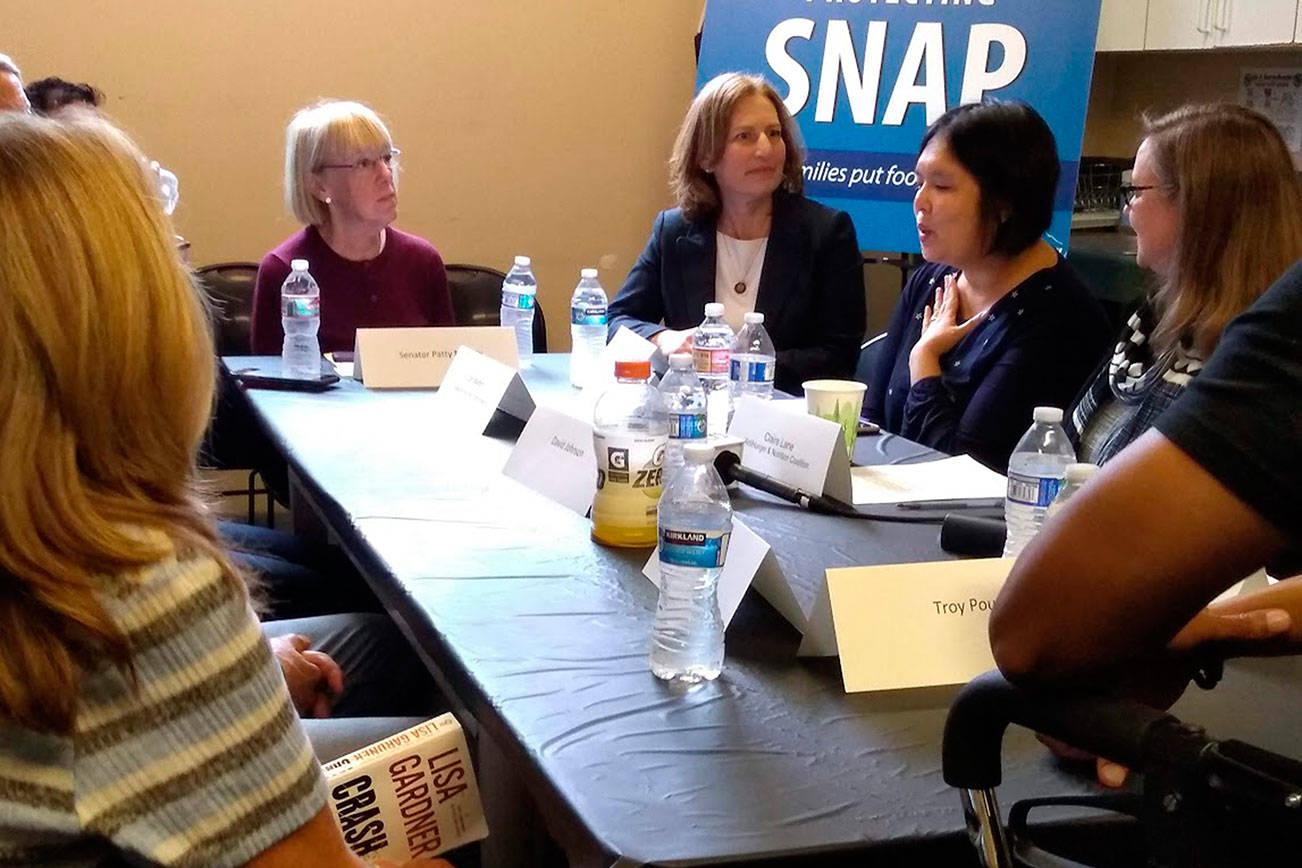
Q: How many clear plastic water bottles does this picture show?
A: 9